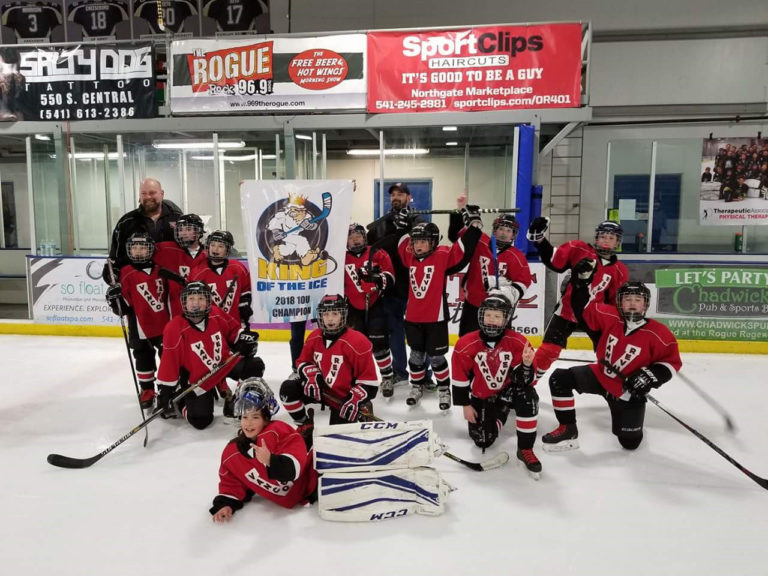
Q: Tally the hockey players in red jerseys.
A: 12